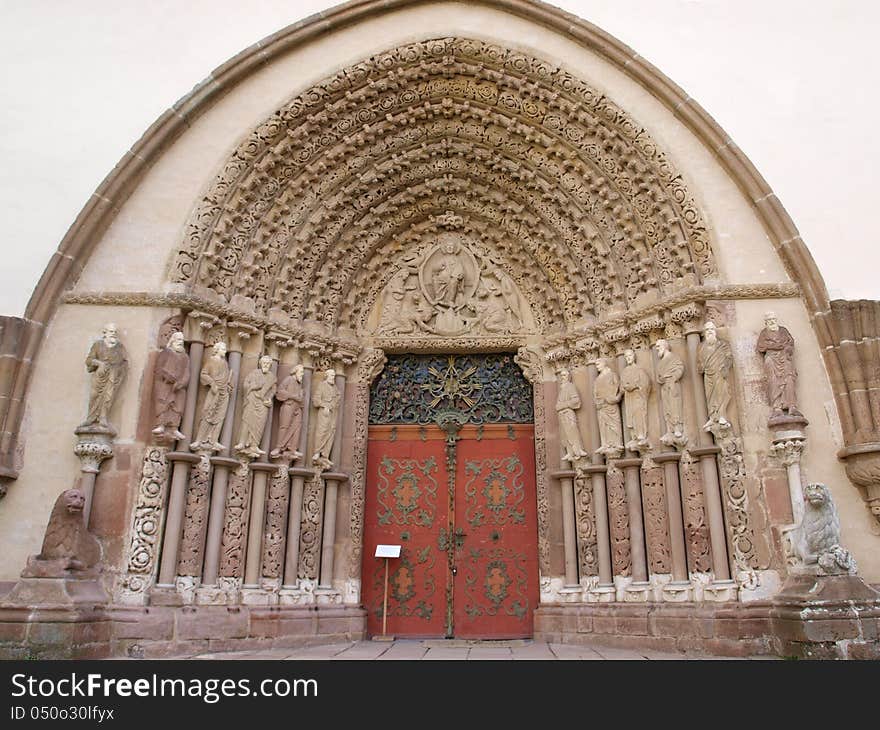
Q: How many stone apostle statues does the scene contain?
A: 12